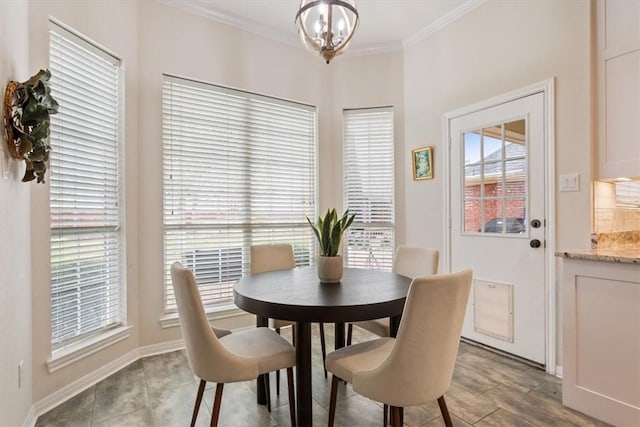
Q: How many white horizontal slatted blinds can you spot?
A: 3